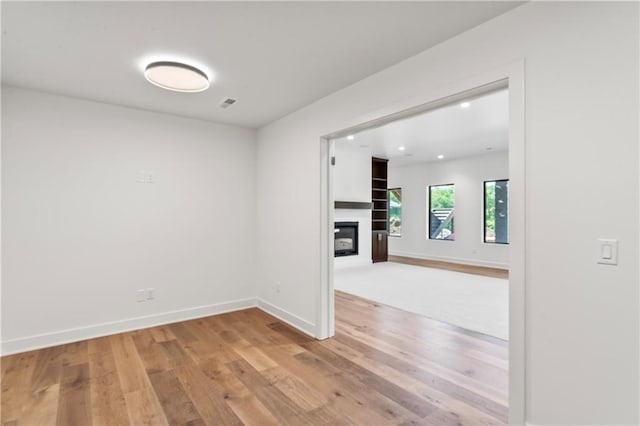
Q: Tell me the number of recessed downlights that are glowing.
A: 4